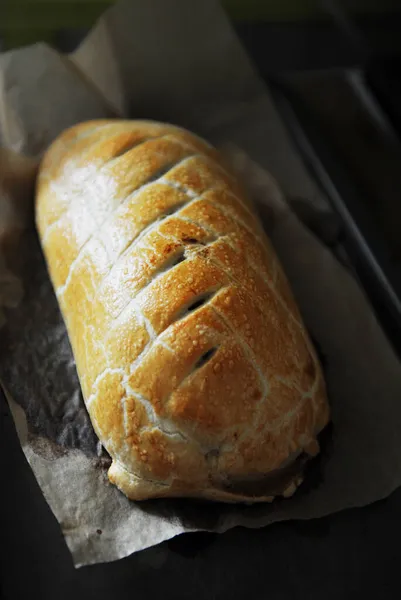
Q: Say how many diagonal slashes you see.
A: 6